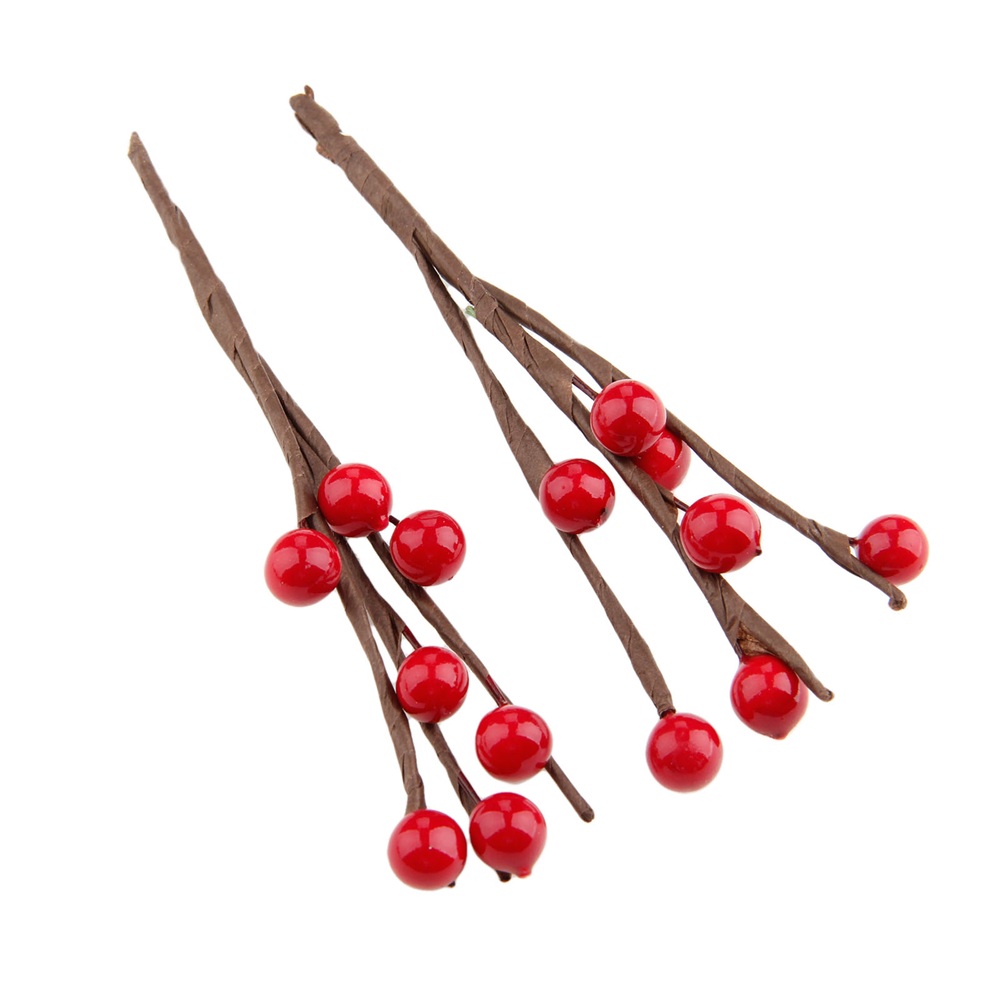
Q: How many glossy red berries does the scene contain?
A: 14